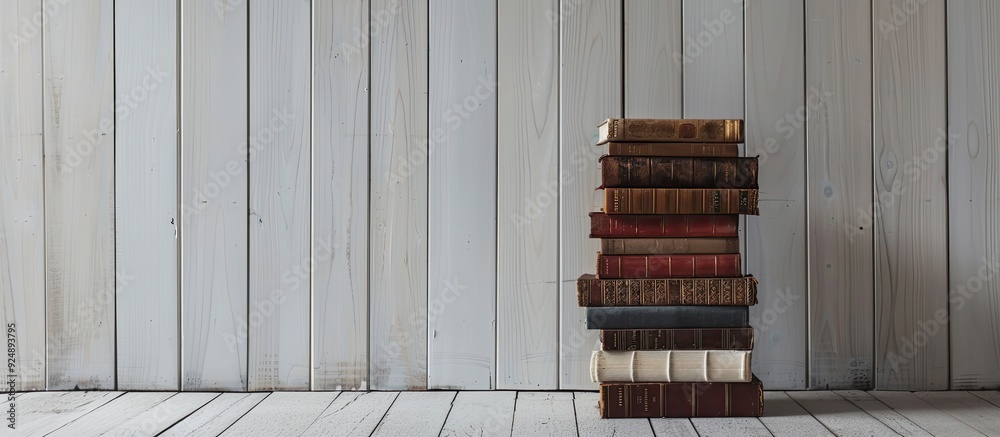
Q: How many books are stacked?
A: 12